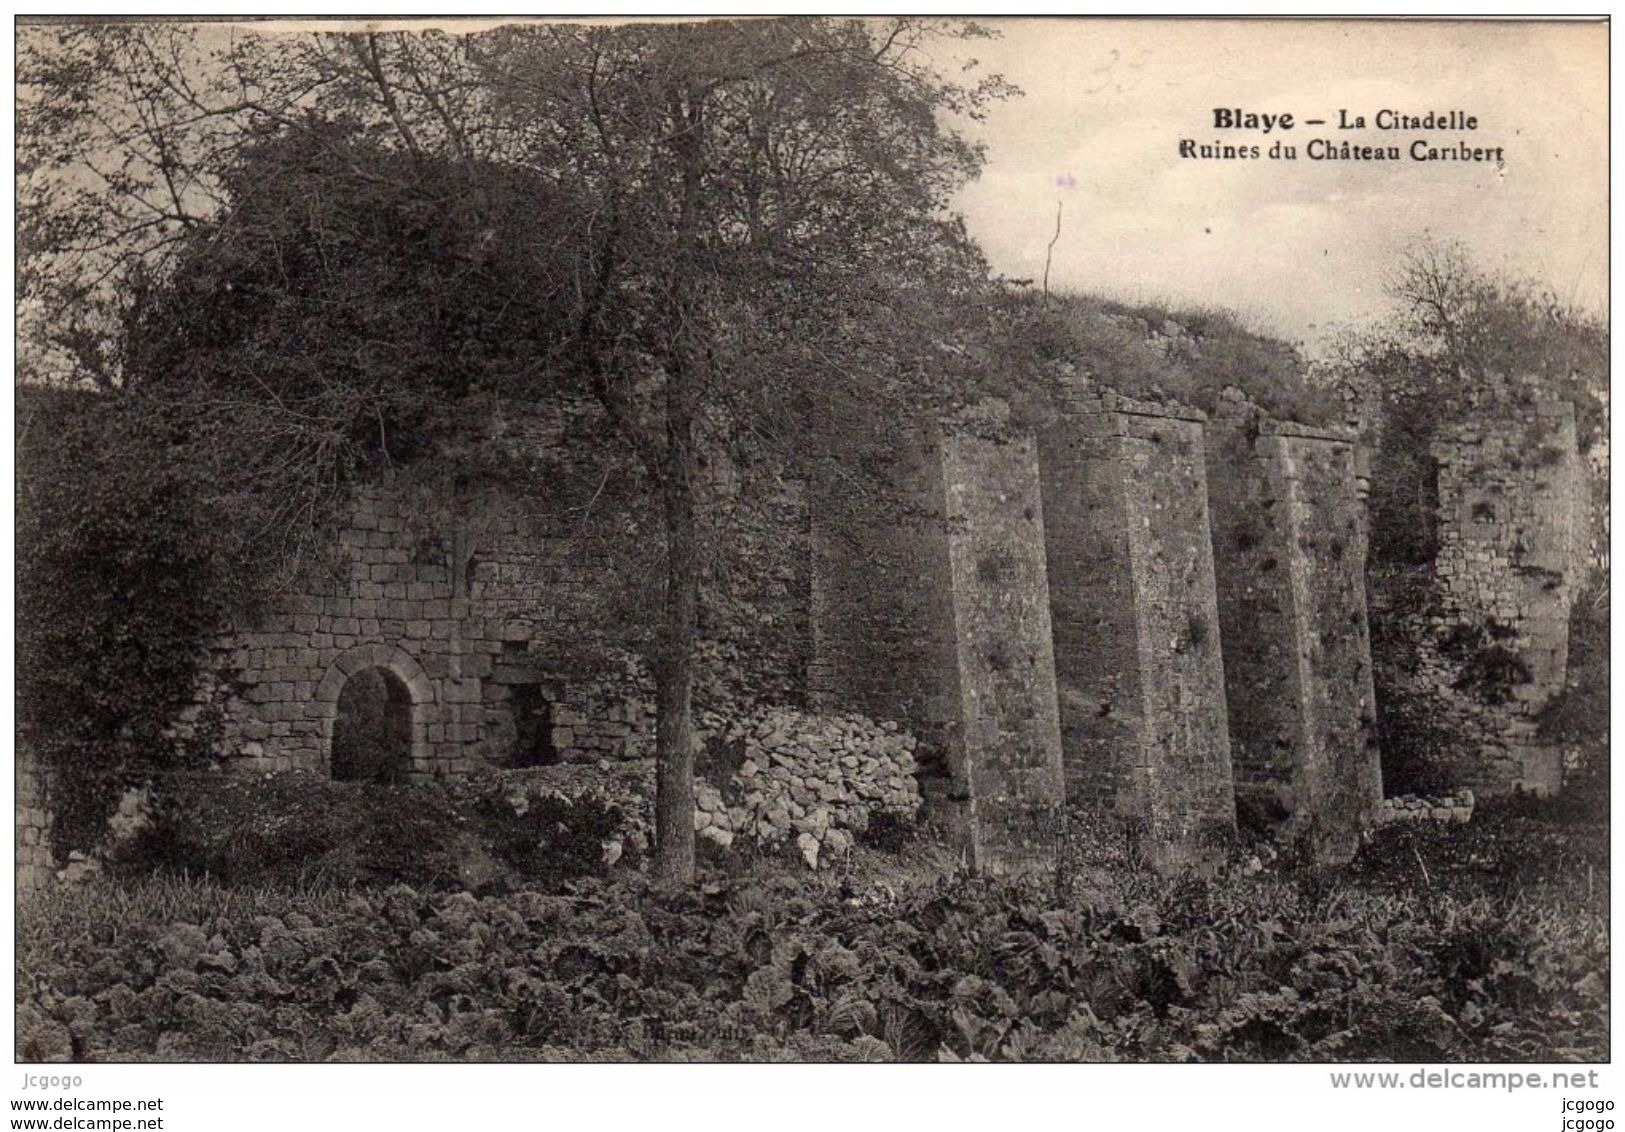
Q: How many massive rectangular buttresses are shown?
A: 3